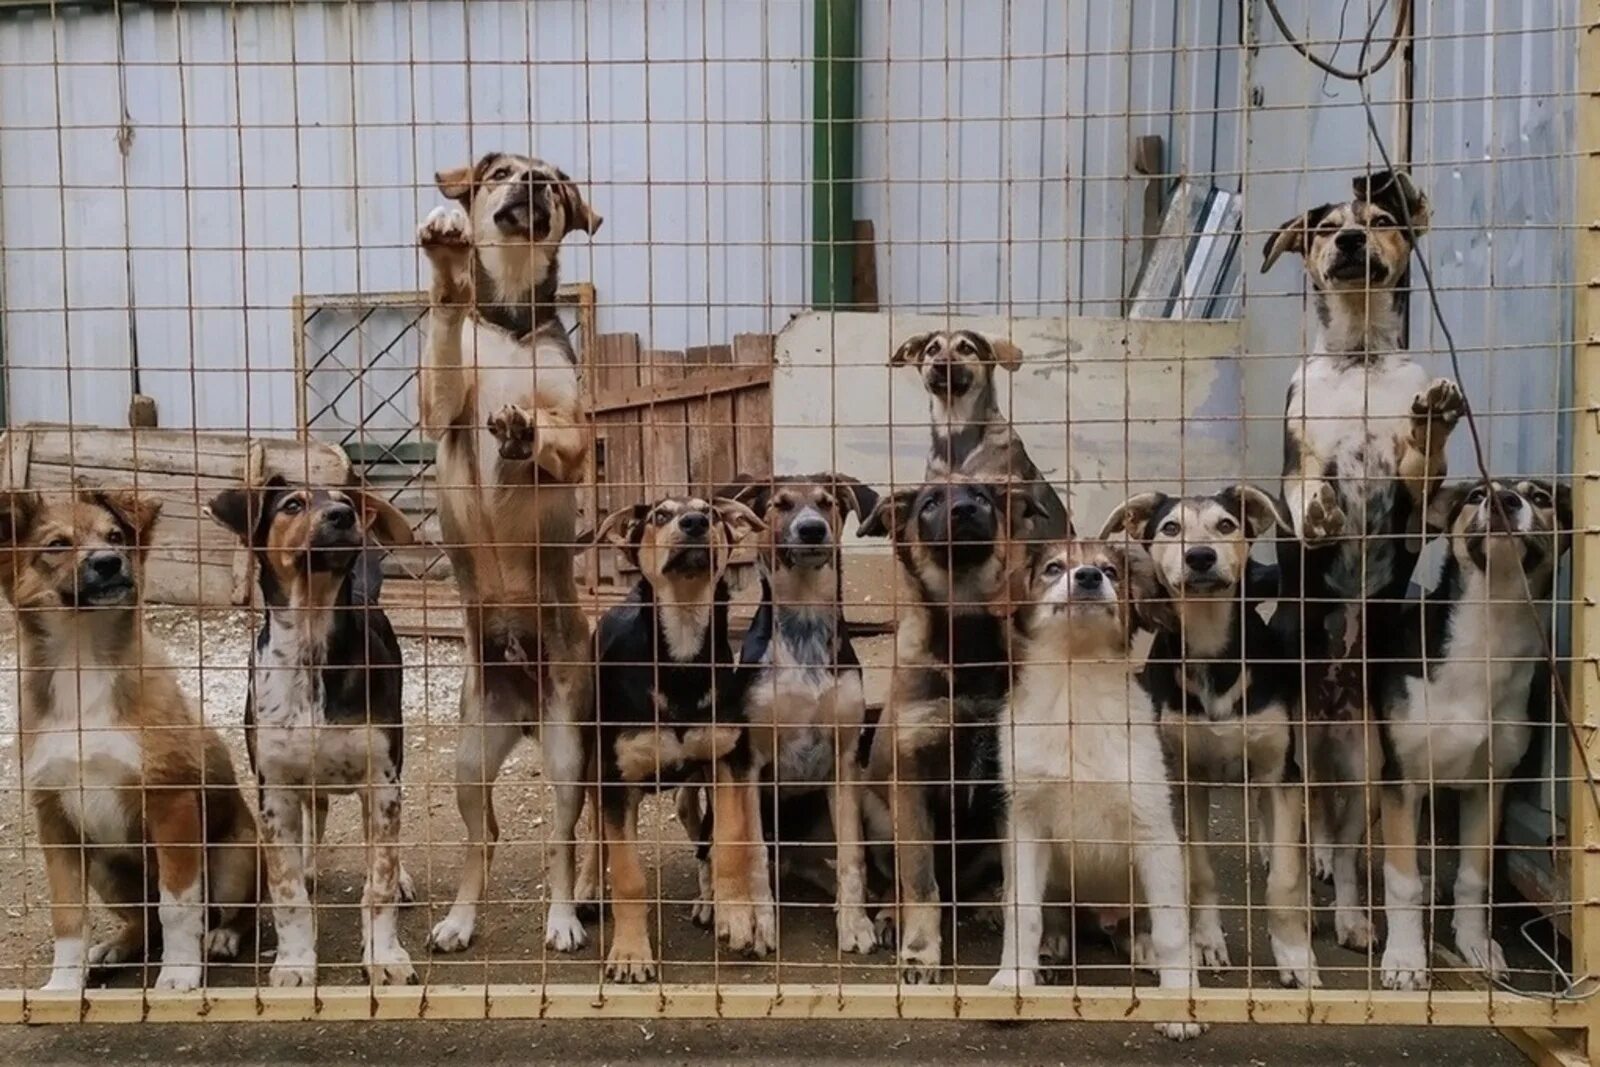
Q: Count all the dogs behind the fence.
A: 11